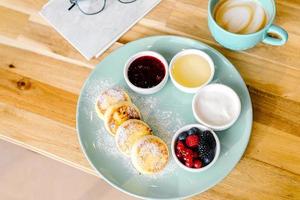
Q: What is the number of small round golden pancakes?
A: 4